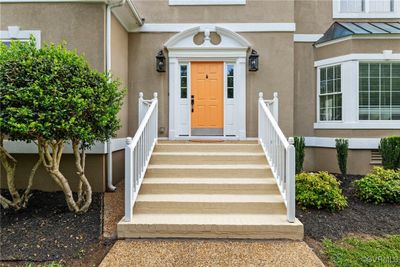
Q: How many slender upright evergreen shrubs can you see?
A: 3